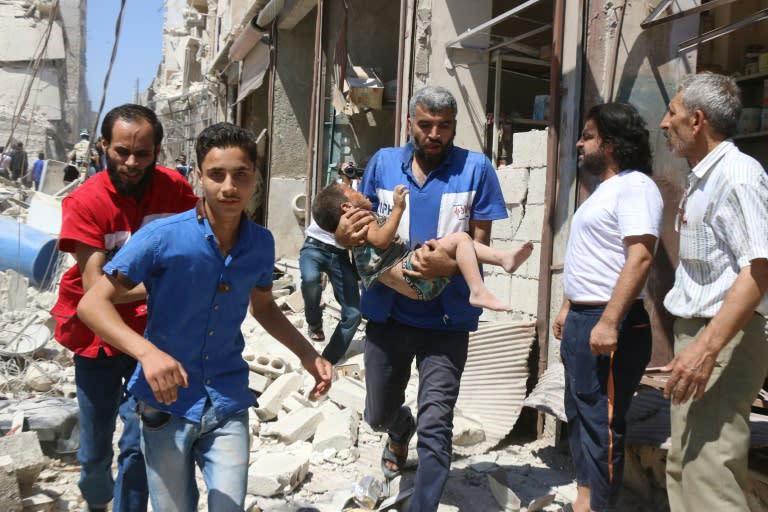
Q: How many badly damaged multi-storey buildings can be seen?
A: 2